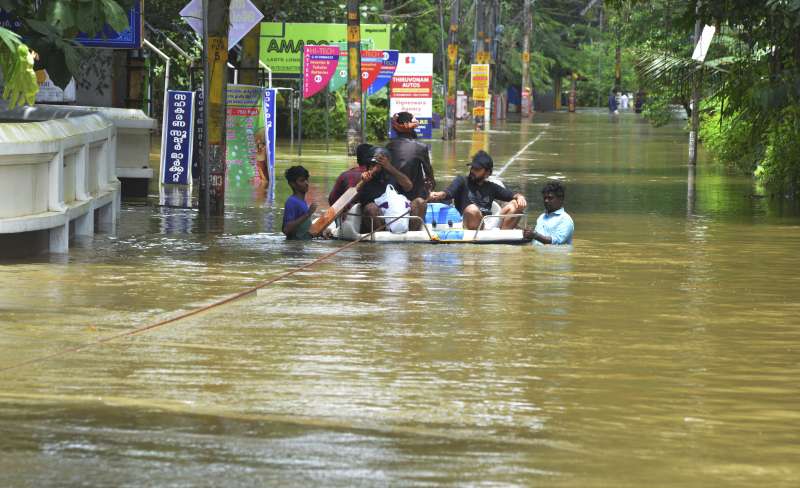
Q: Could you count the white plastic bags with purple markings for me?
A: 1